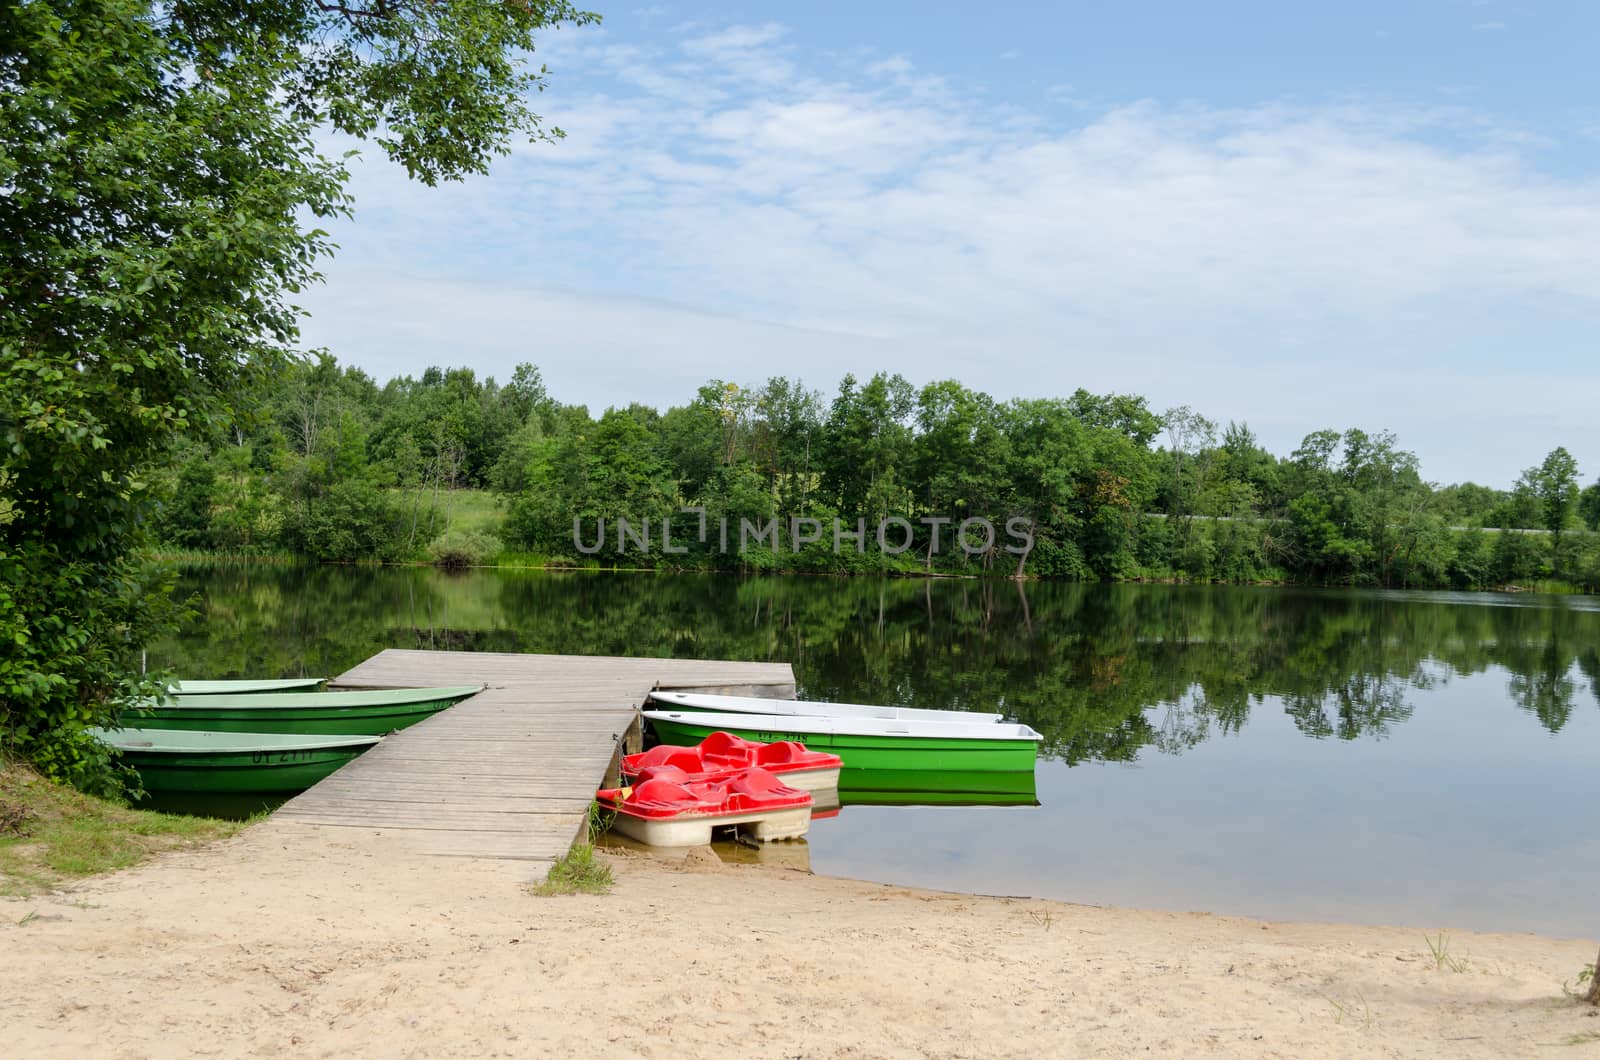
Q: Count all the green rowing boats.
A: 5